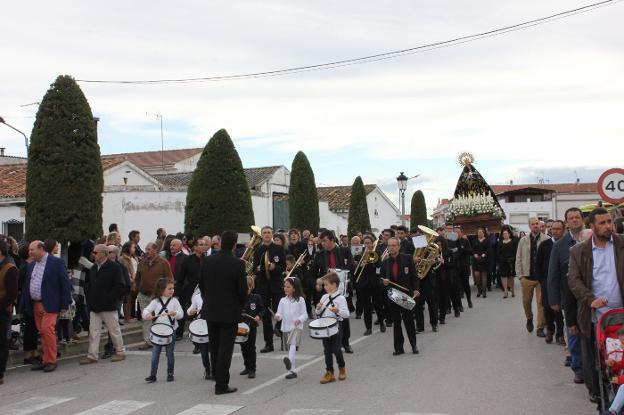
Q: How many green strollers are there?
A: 0